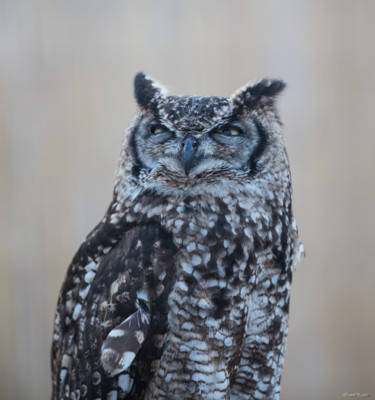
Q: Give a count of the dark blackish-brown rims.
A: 2